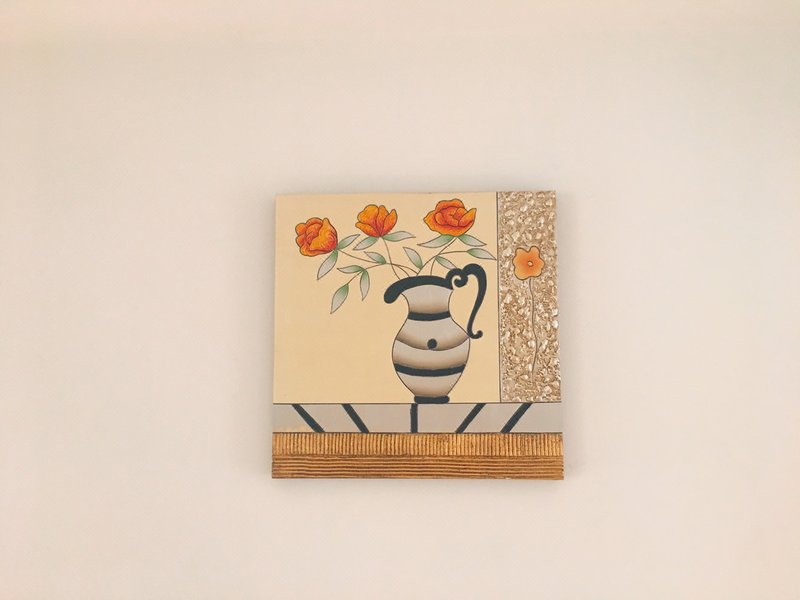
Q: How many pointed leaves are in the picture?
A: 13